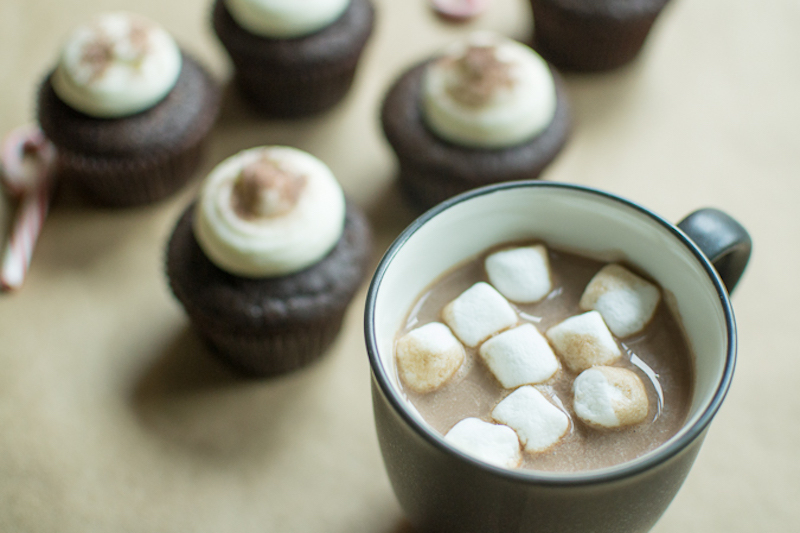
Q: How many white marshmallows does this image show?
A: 9